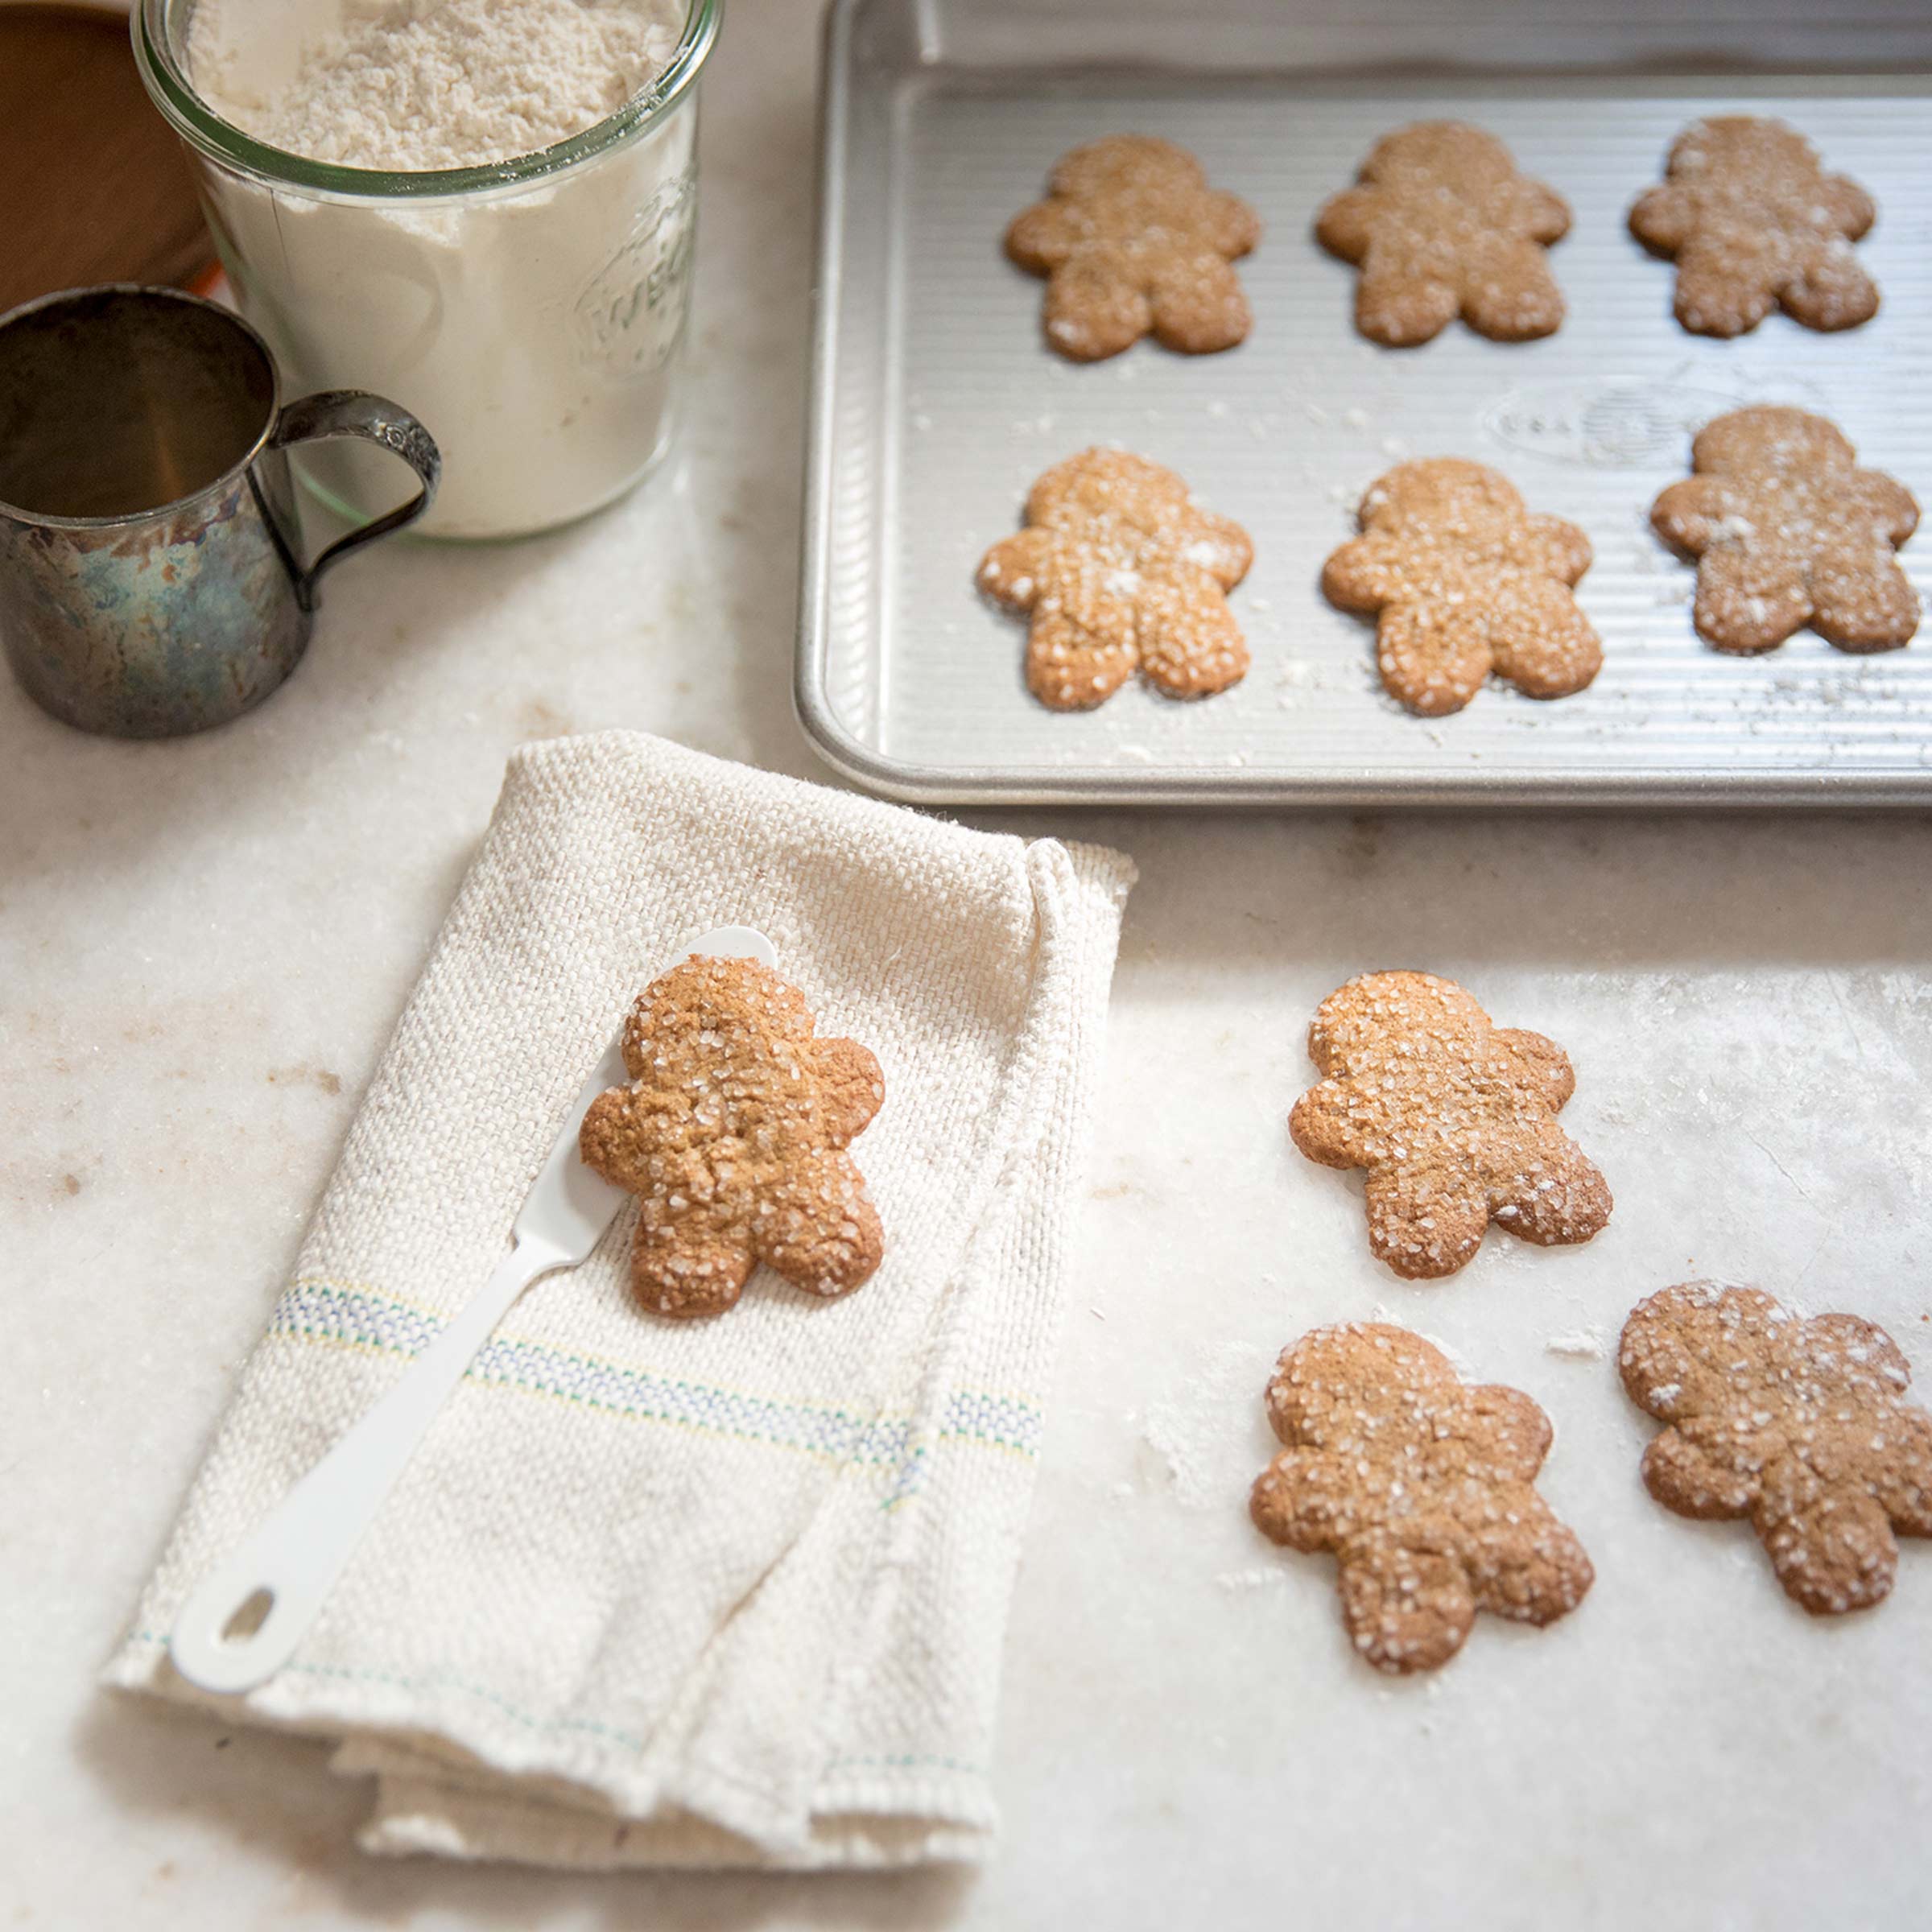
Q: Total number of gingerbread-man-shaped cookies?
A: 10